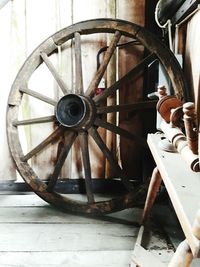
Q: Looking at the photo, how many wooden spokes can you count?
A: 12